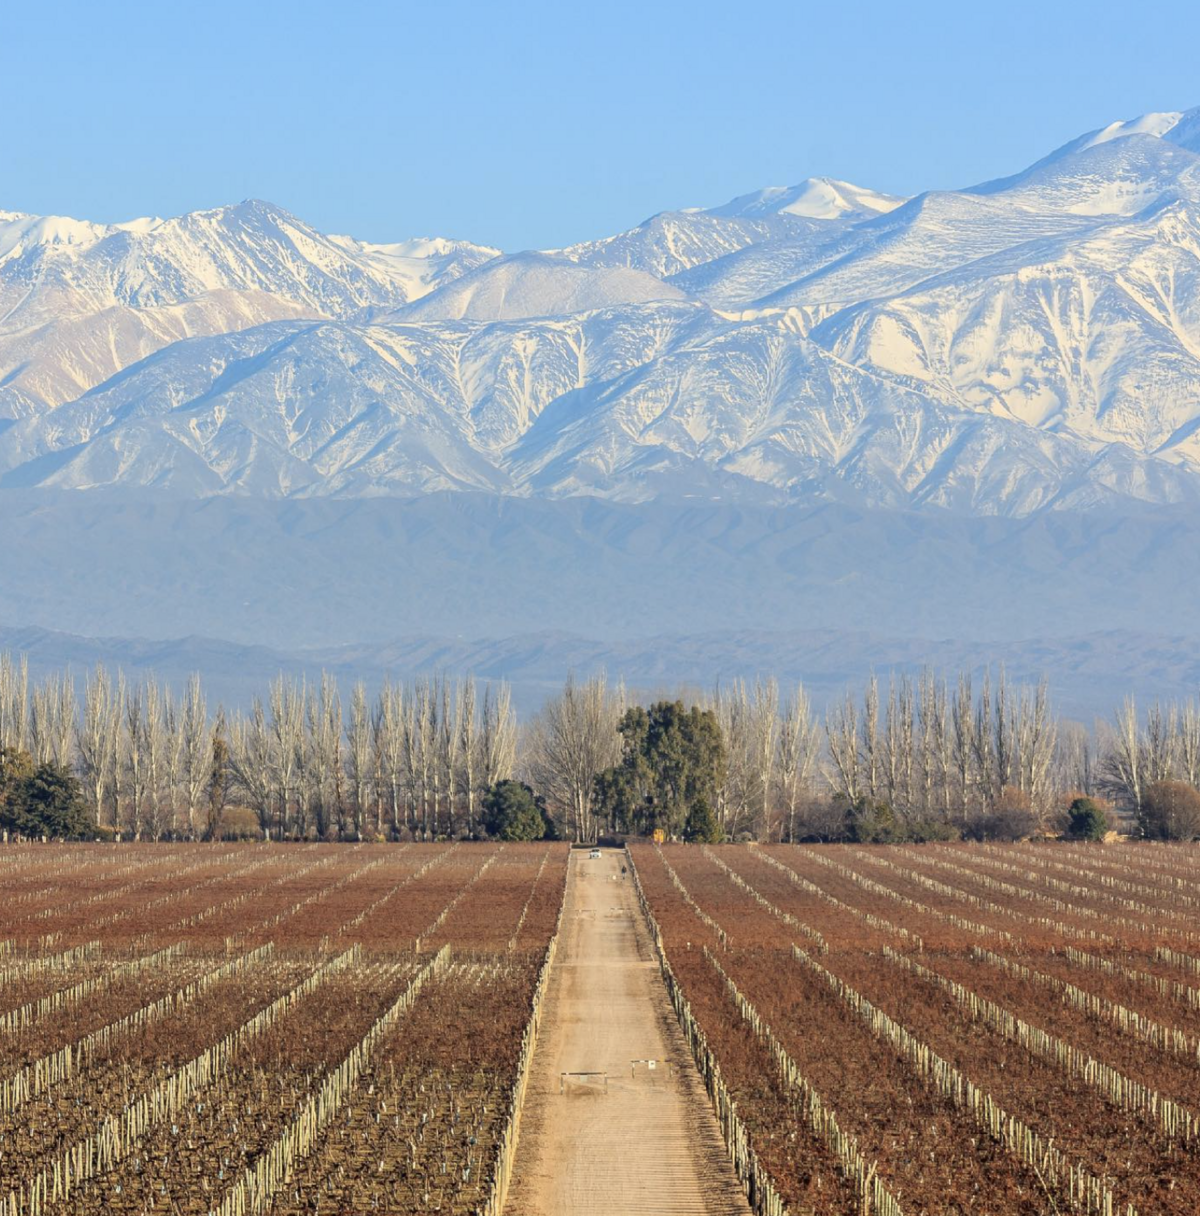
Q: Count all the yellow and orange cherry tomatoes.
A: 0